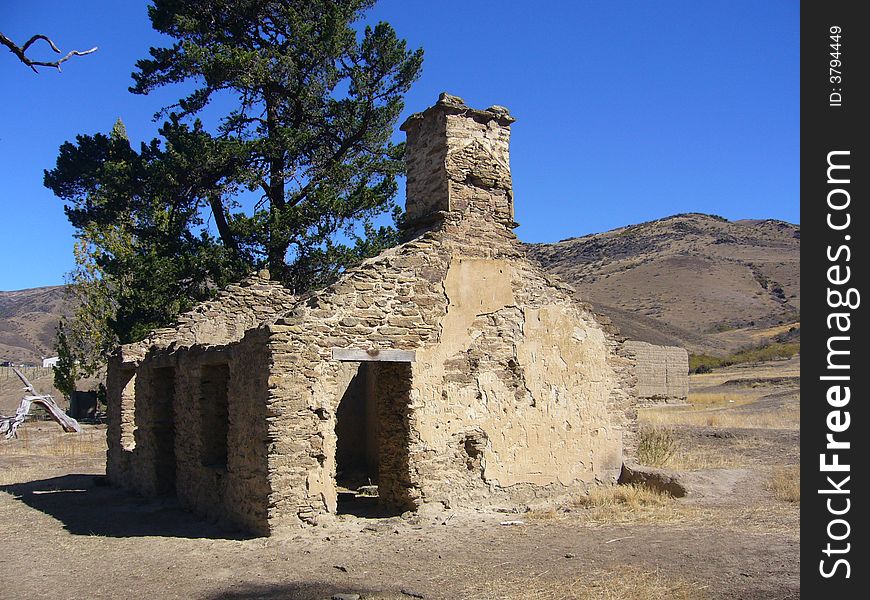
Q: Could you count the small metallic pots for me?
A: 0